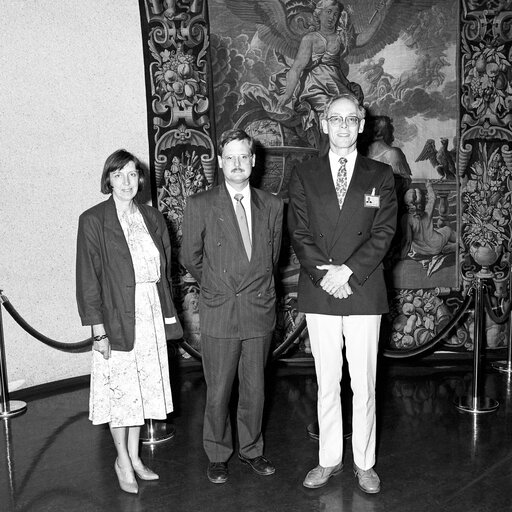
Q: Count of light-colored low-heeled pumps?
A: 2